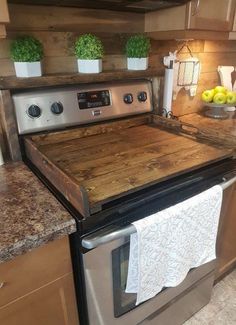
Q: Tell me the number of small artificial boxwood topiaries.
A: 3